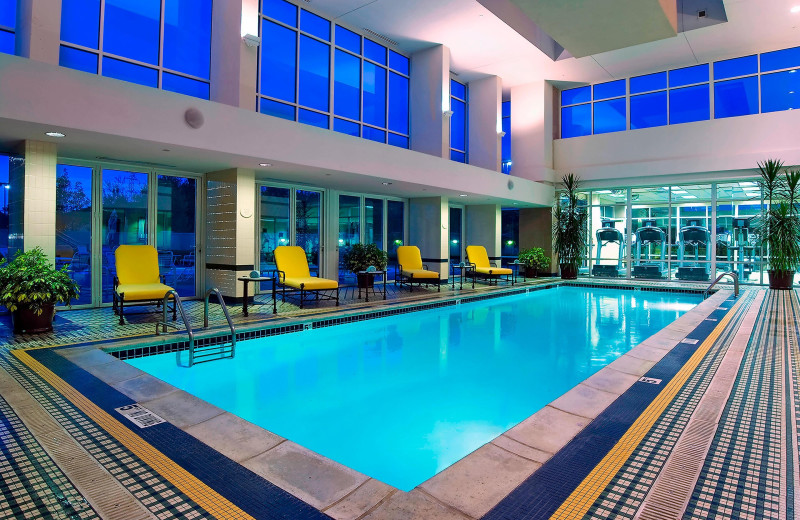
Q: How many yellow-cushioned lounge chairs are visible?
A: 4